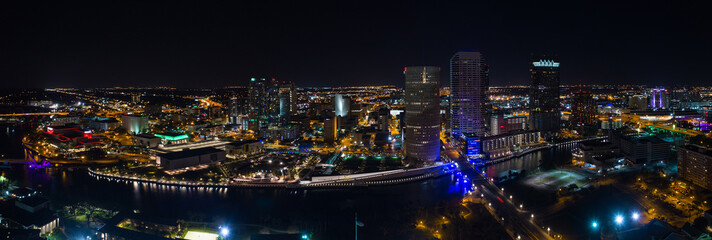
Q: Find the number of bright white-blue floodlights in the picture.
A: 4